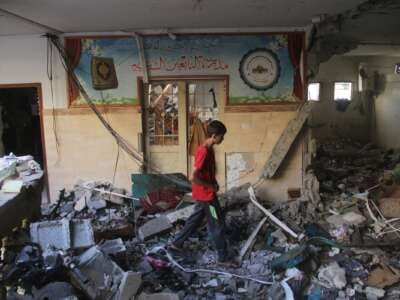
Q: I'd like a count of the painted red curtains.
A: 2